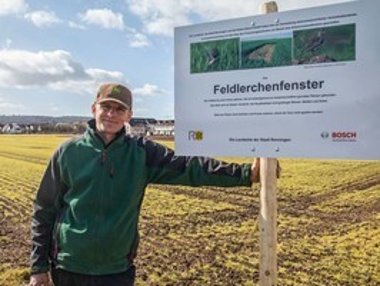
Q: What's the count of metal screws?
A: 4